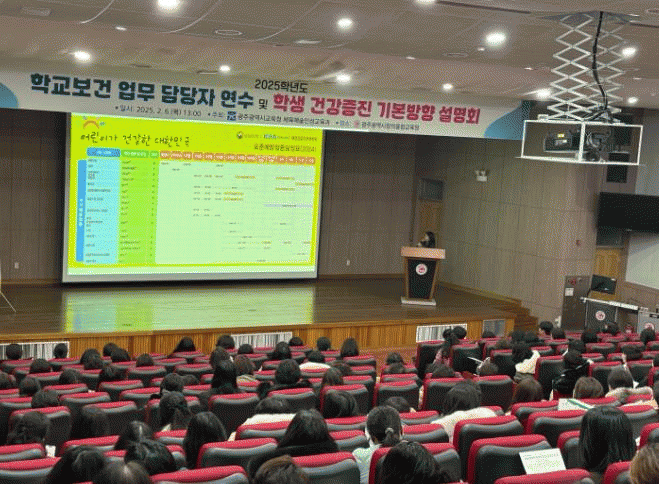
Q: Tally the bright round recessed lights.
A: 11